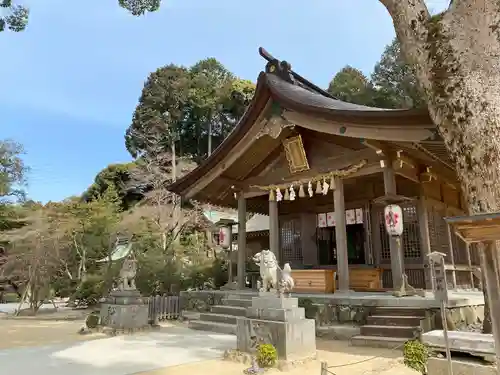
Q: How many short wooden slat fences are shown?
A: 1